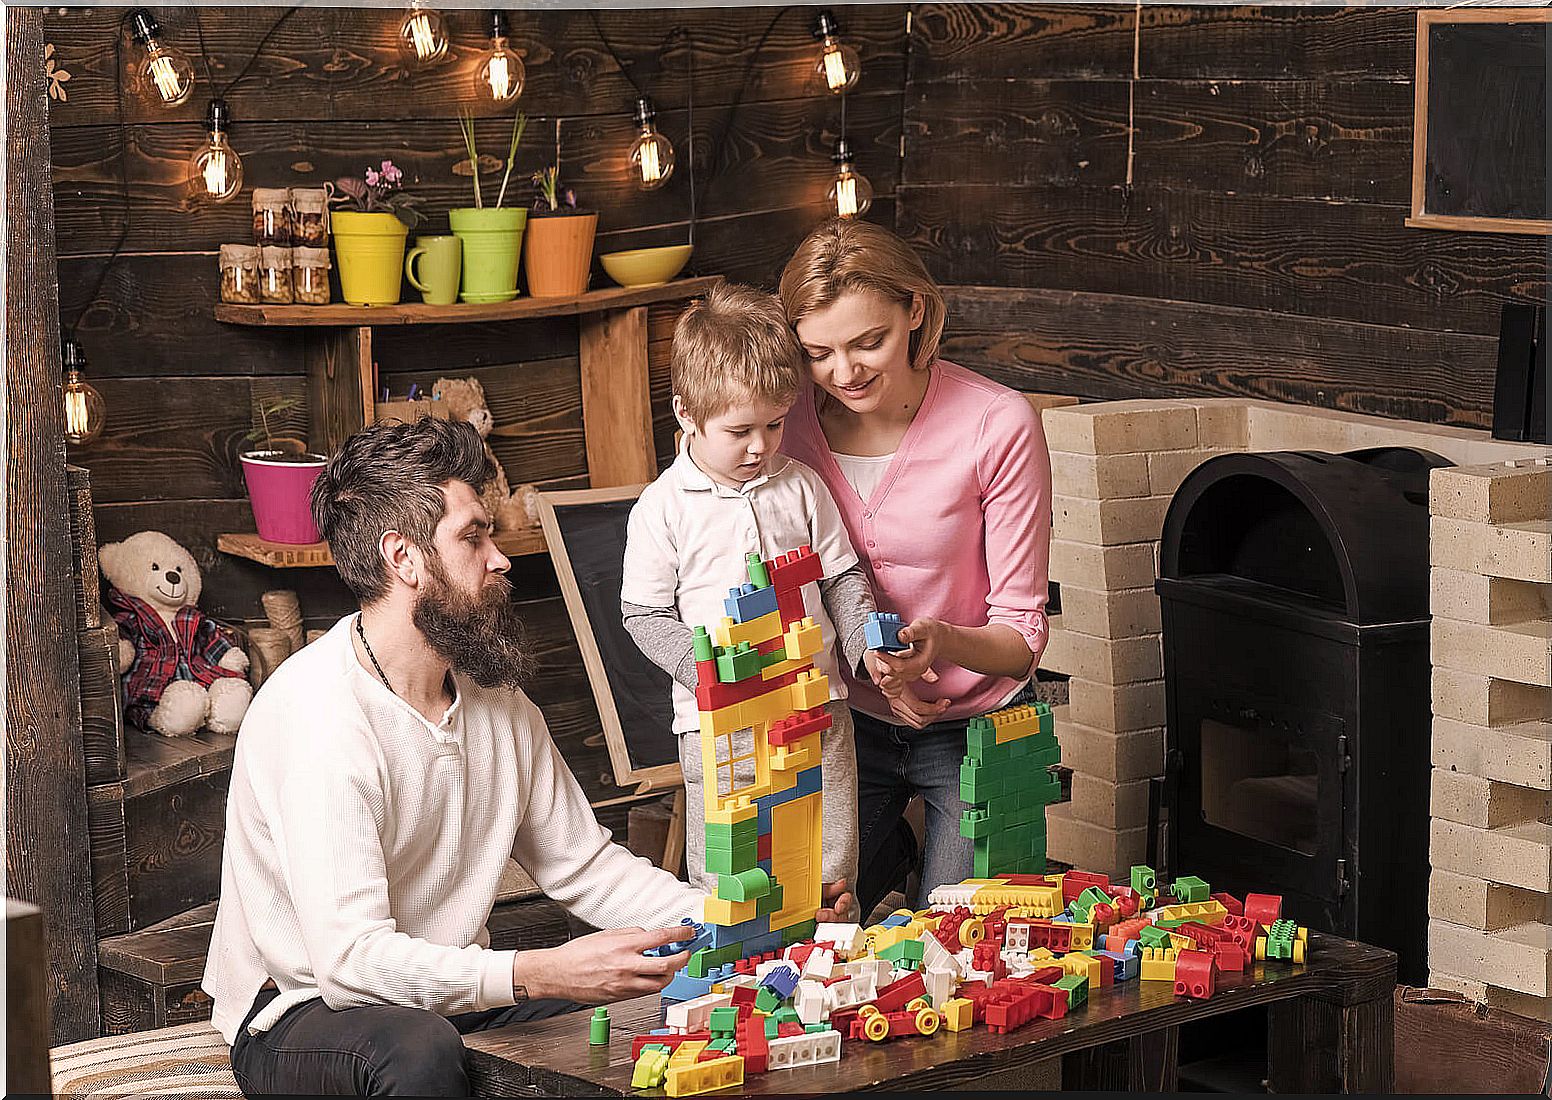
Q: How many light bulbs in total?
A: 8